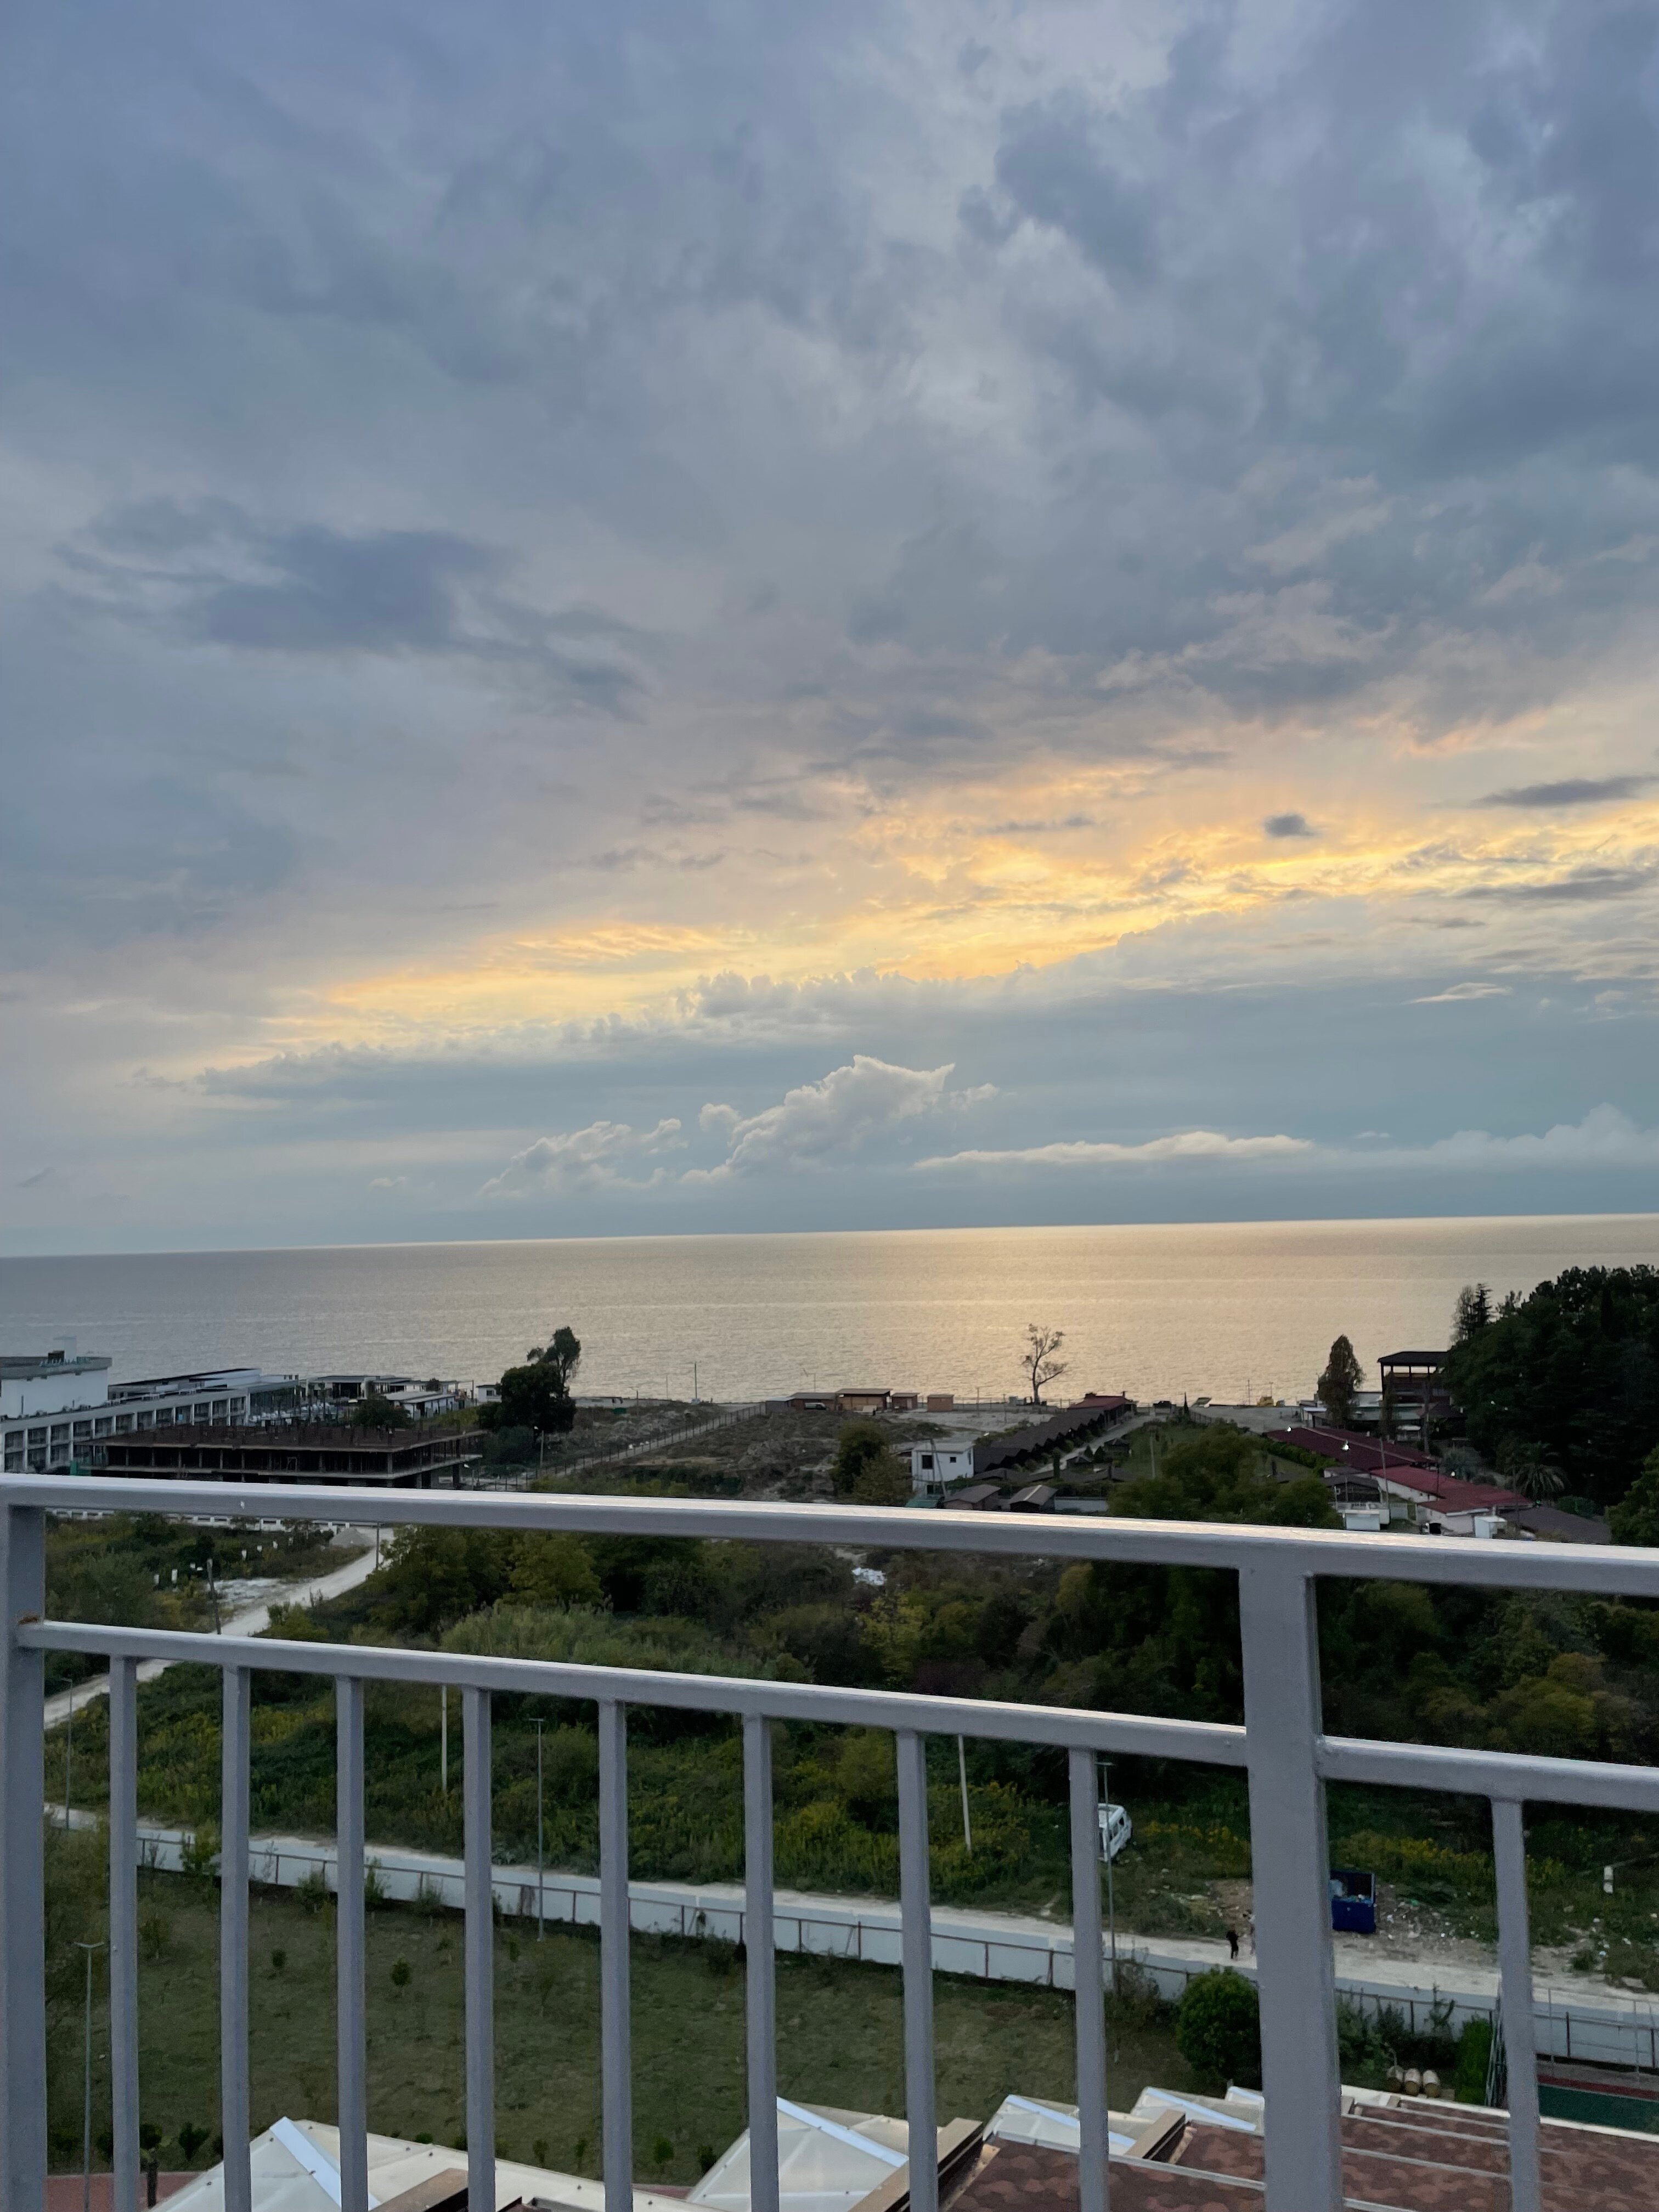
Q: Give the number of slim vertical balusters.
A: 9